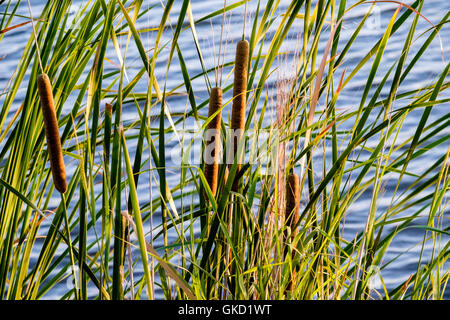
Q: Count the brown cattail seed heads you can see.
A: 4